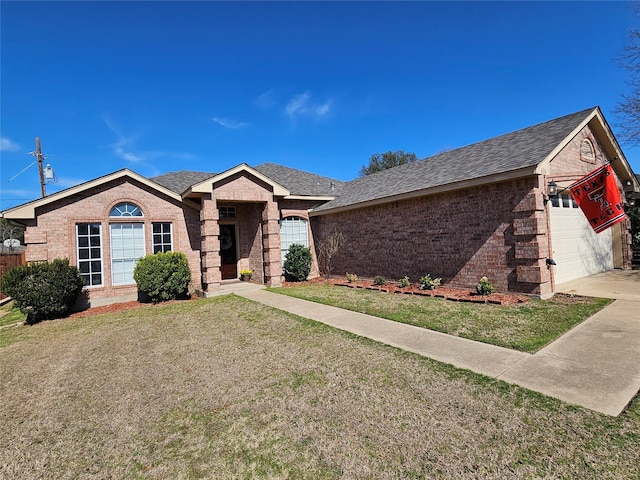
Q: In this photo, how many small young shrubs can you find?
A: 5